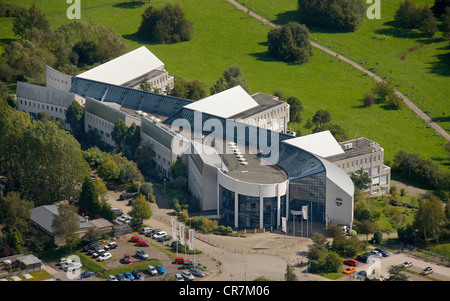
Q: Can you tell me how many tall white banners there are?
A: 5